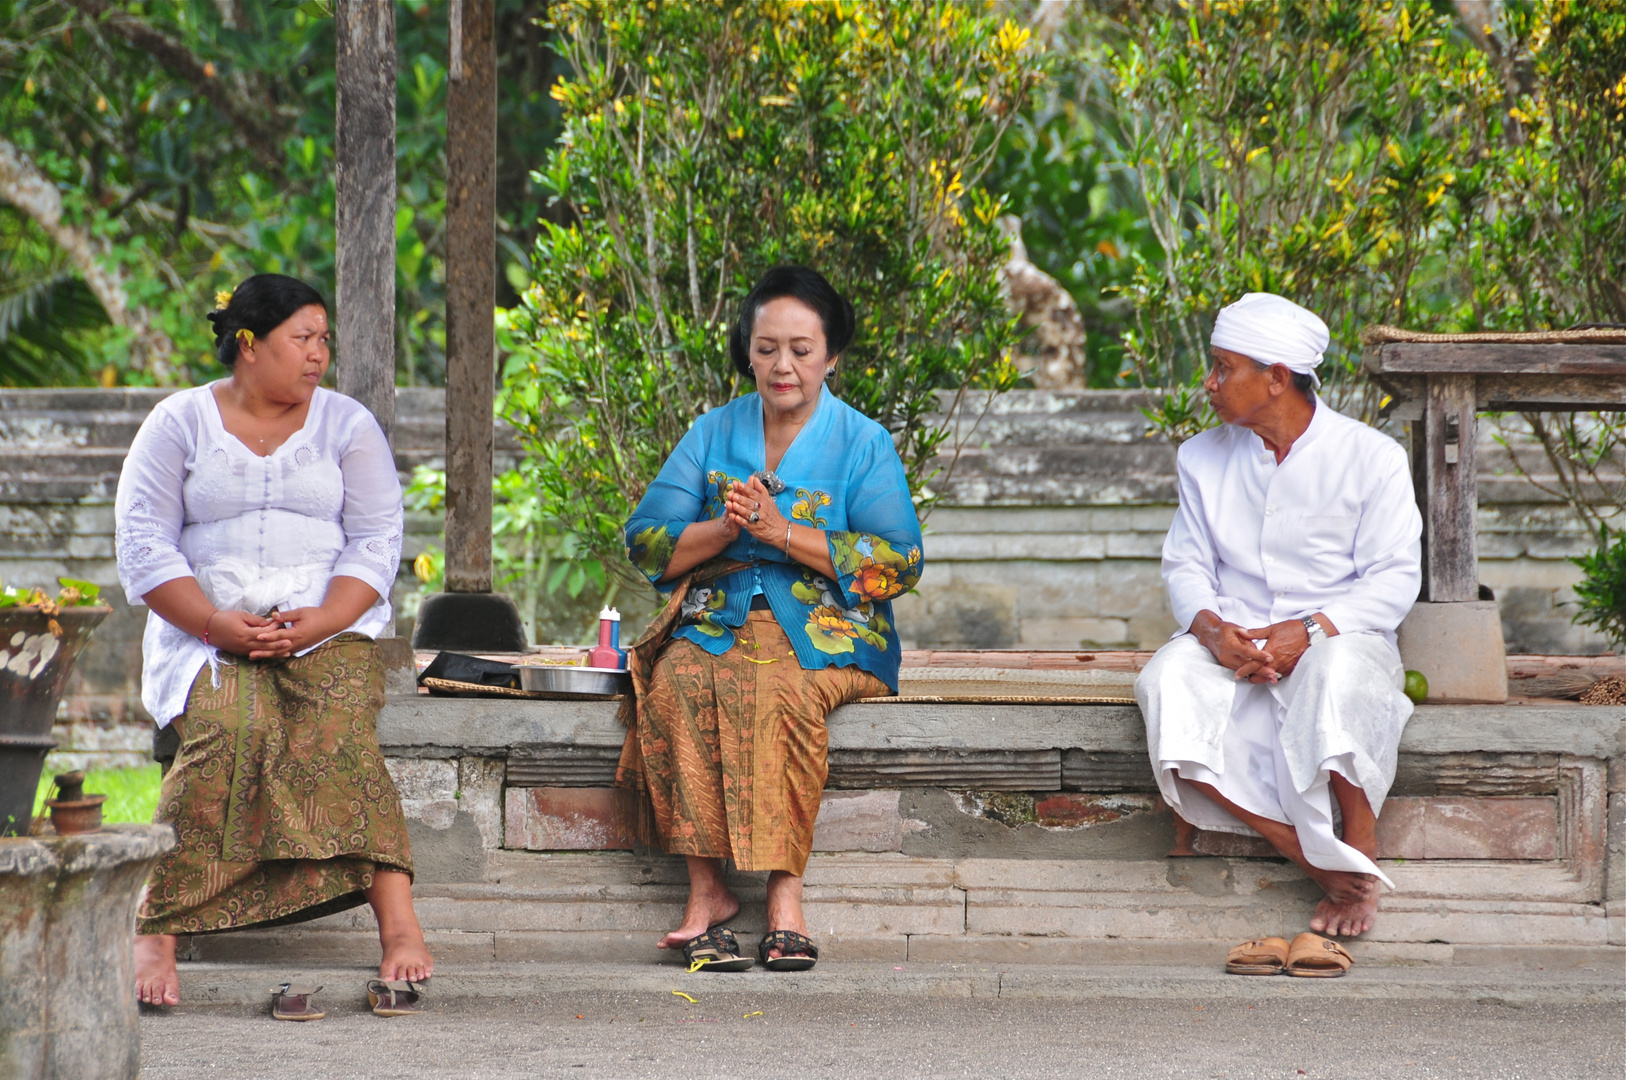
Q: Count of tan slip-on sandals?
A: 2